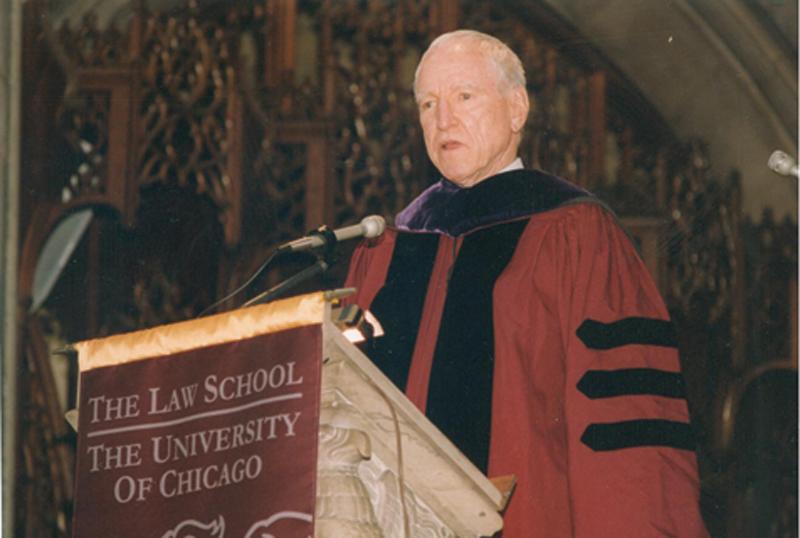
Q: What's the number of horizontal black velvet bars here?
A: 3